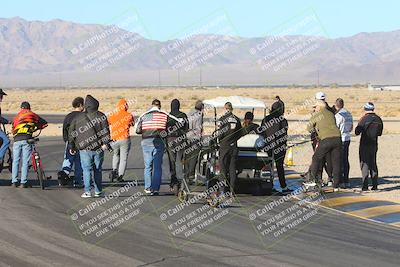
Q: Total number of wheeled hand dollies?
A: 1